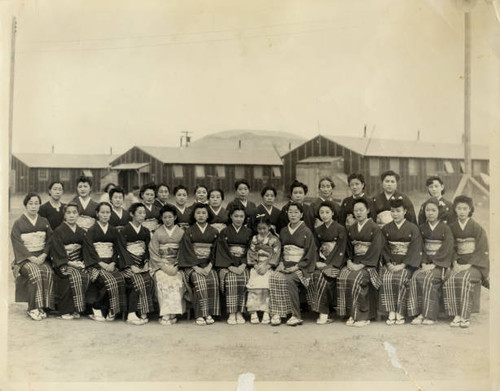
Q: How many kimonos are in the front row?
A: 14